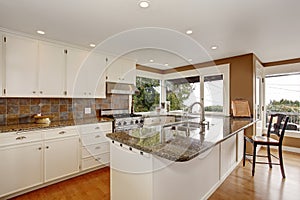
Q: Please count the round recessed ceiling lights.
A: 8